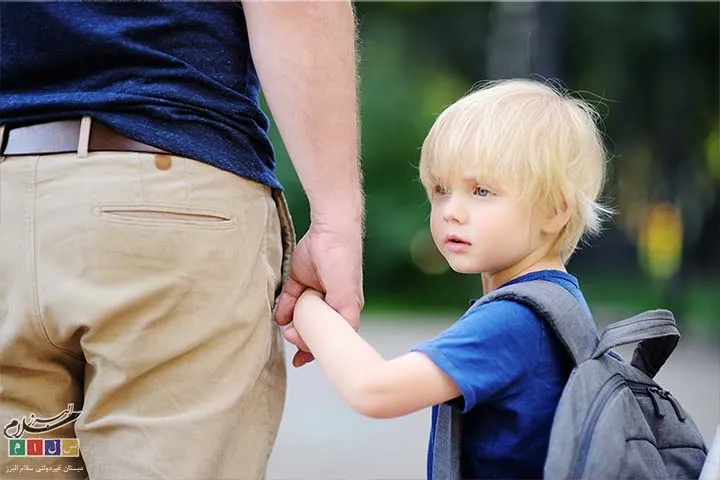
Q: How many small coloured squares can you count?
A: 4